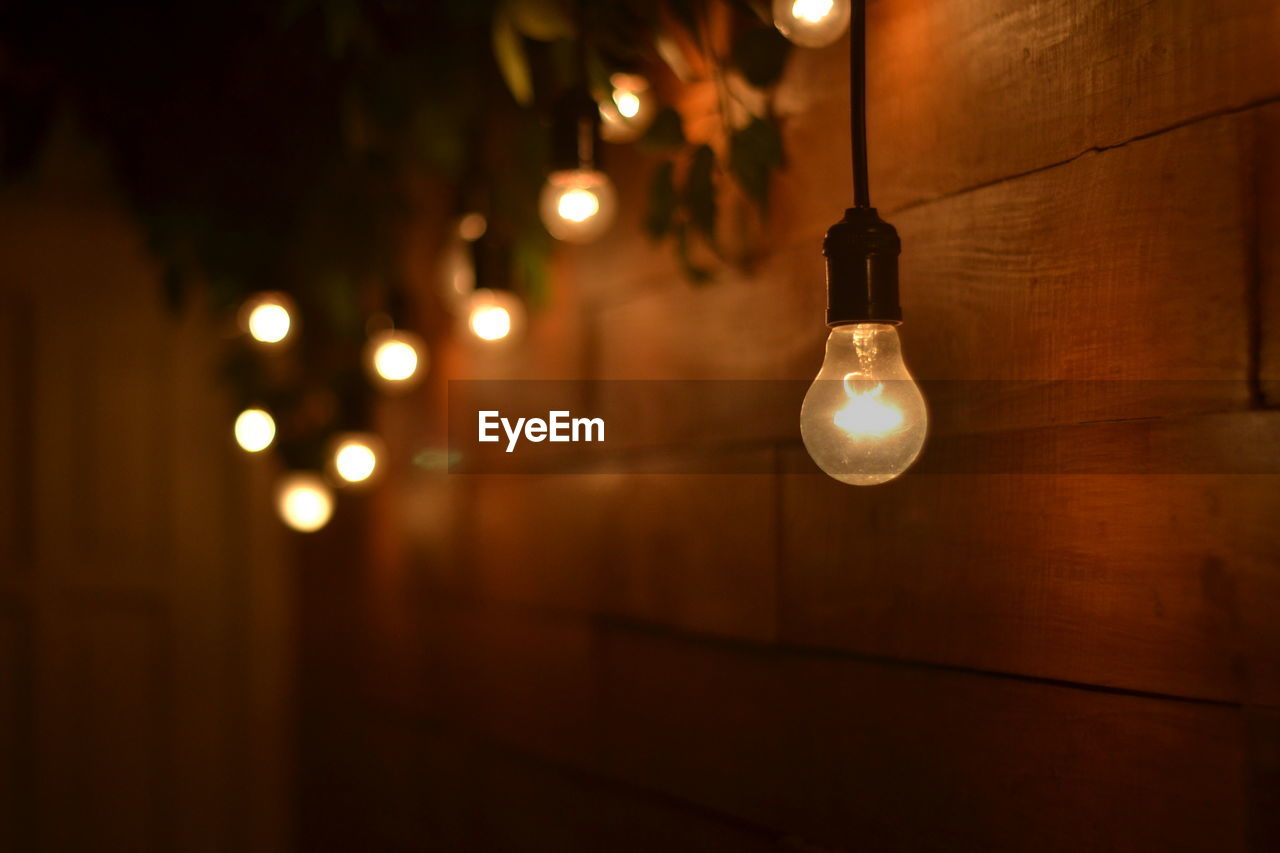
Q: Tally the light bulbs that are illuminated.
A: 10